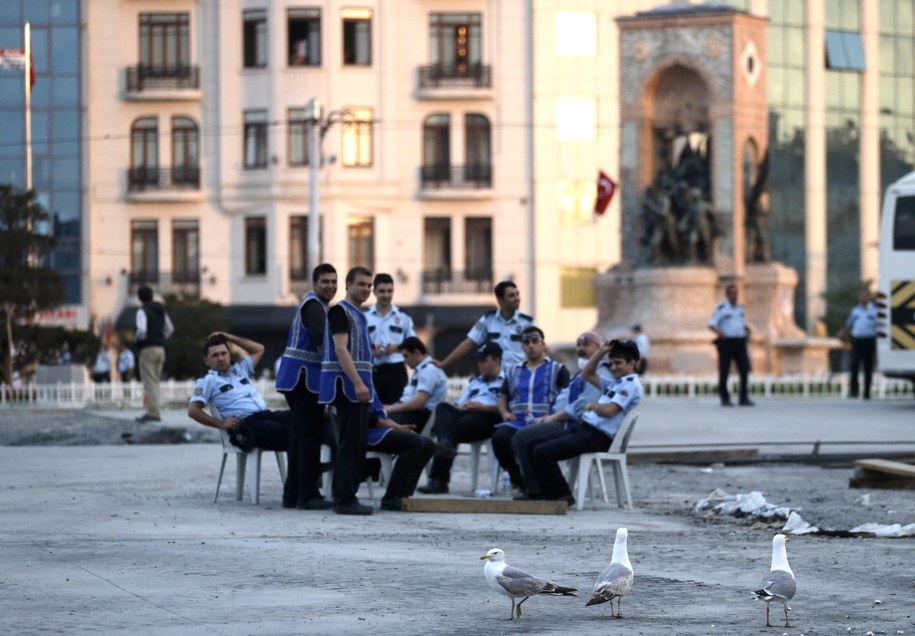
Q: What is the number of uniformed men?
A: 13